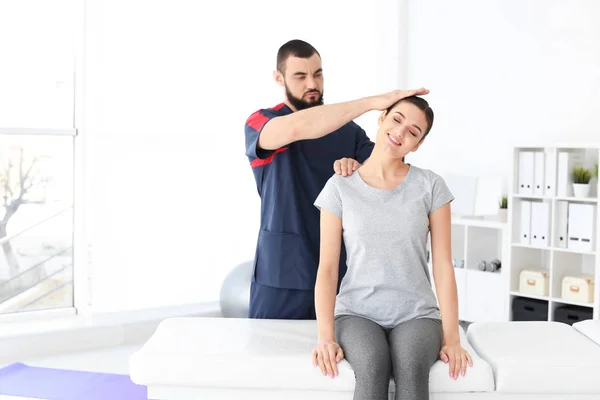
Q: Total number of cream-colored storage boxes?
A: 2